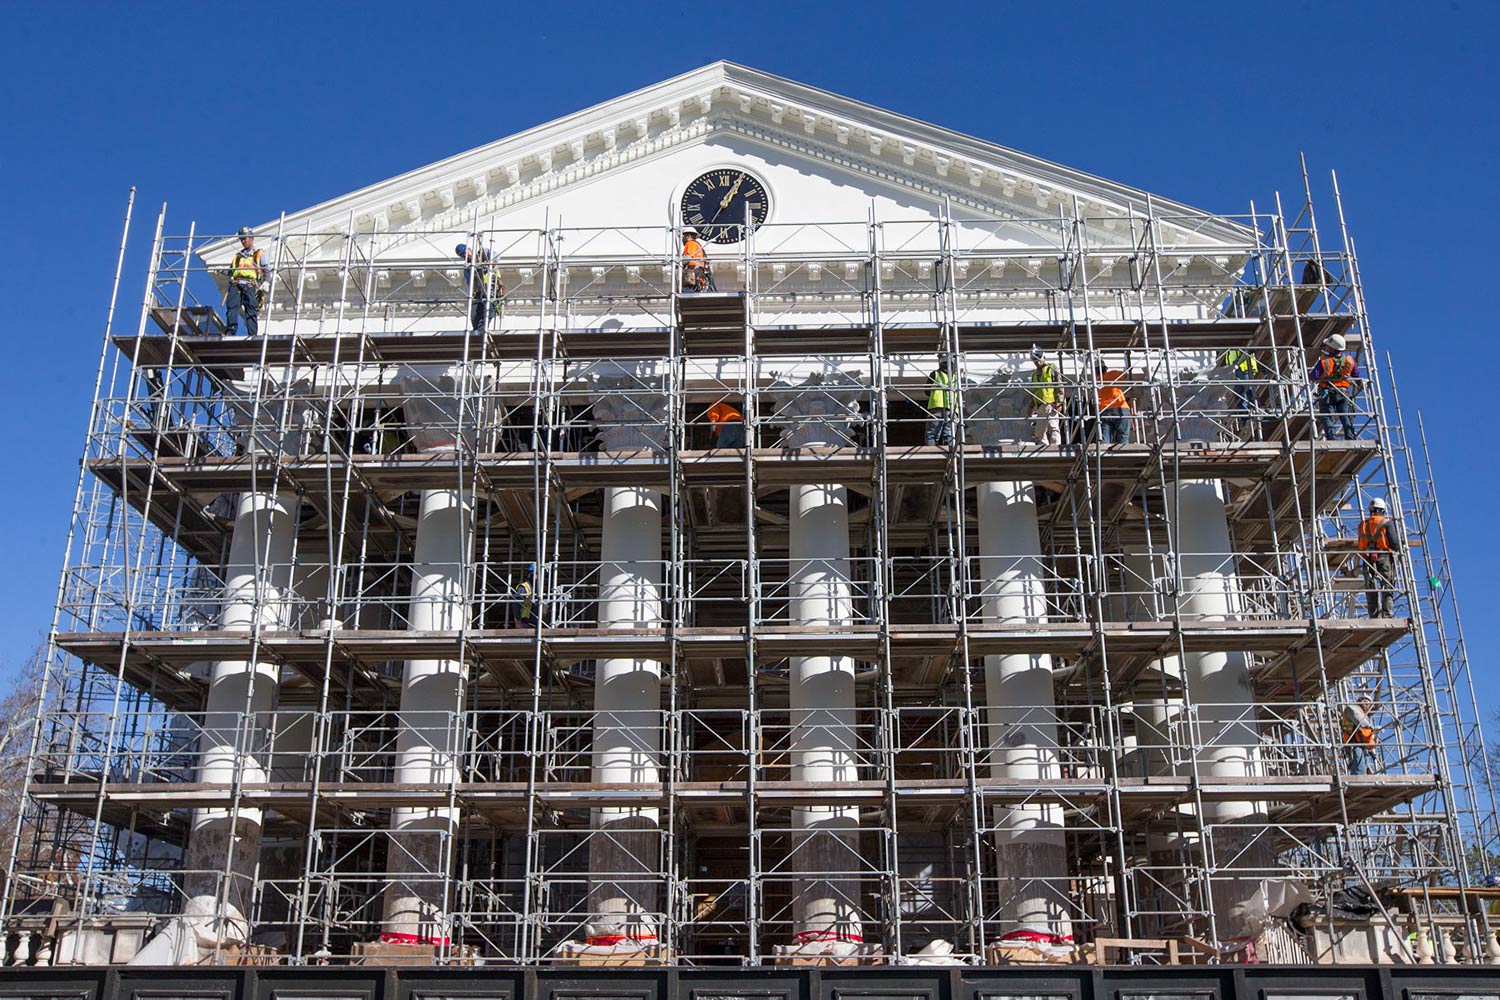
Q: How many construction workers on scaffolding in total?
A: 12